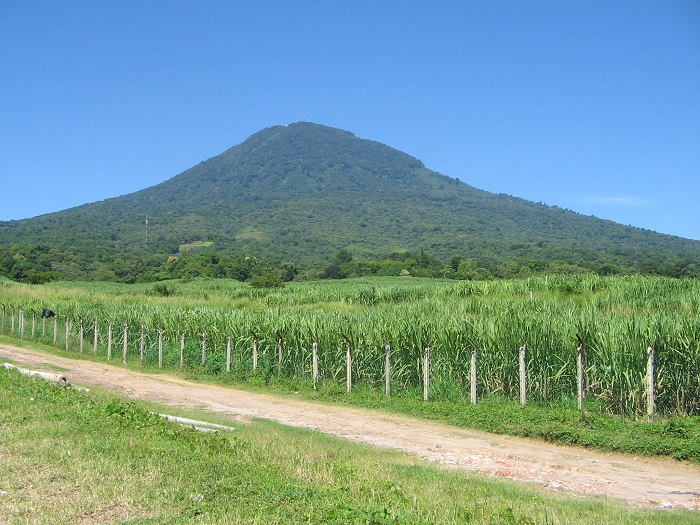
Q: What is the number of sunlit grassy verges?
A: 2